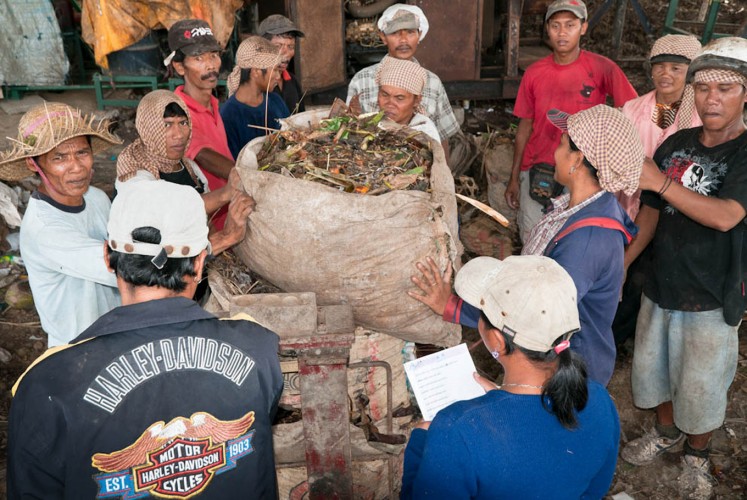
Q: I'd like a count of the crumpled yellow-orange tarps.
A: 1